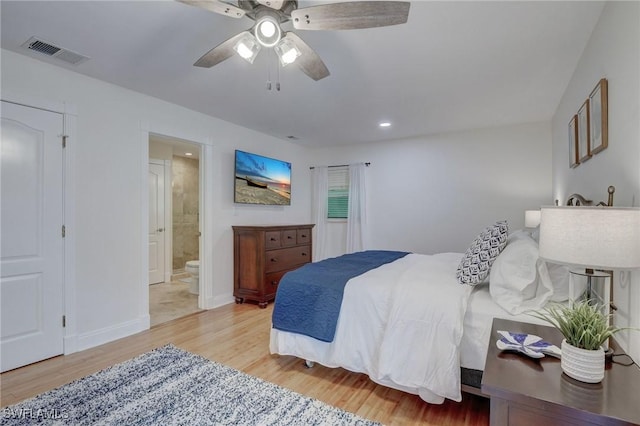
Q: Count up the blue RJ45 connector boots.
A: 0